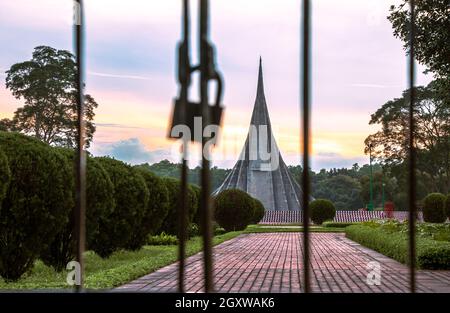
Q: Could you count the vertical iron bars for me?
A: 5